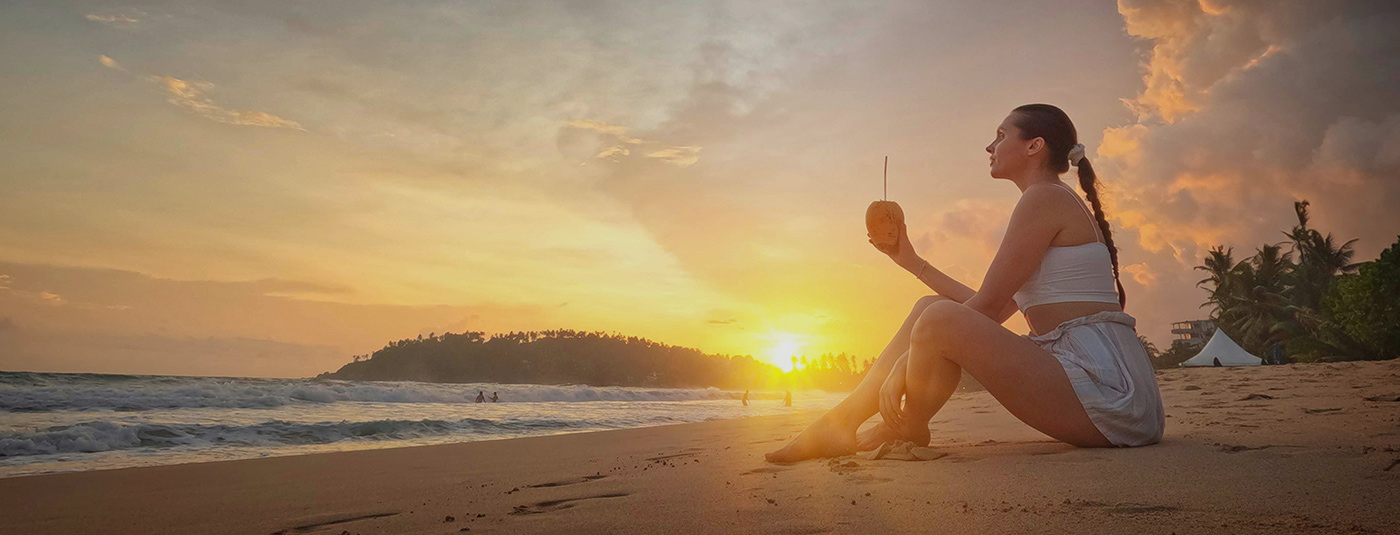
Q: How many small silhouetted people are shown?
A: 4